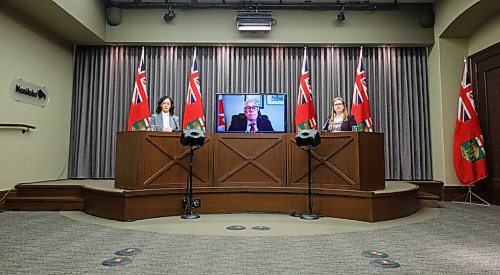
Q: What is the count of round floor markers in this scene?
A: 6